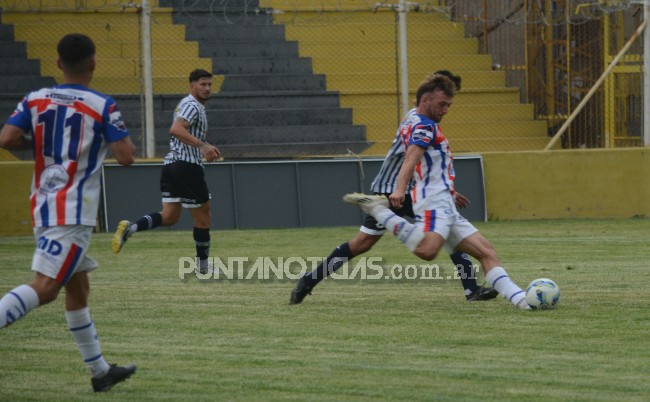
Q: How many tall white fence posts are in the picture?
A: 3